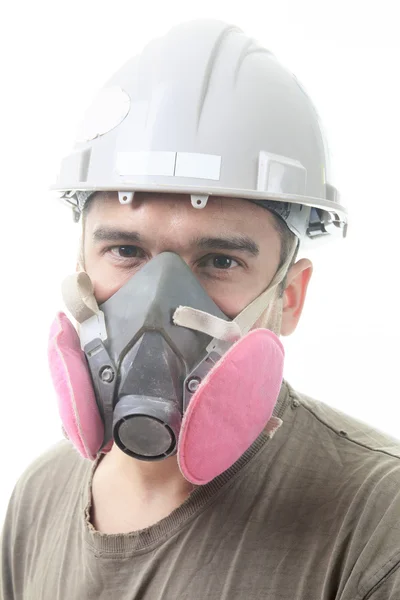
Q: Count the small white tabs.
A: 2